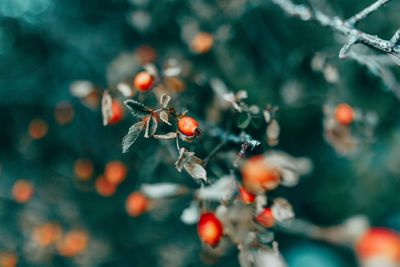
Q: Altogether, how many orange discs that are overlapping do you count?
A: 2